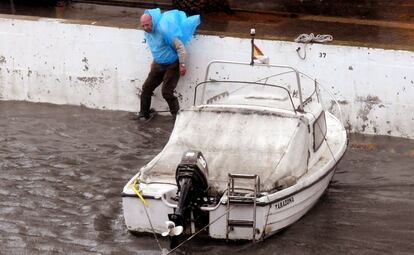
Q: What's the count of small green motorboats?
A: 0